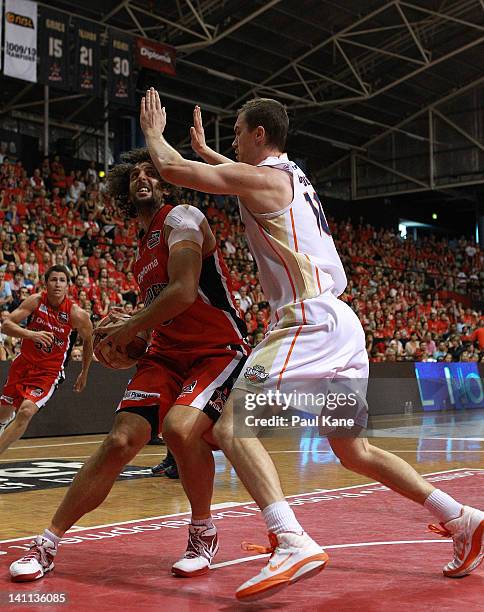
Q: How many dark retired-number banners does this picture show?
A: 3